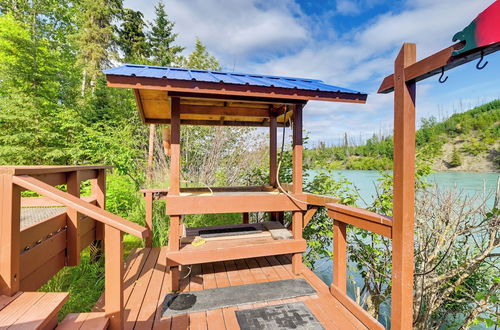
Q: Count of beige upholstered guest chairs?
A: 0